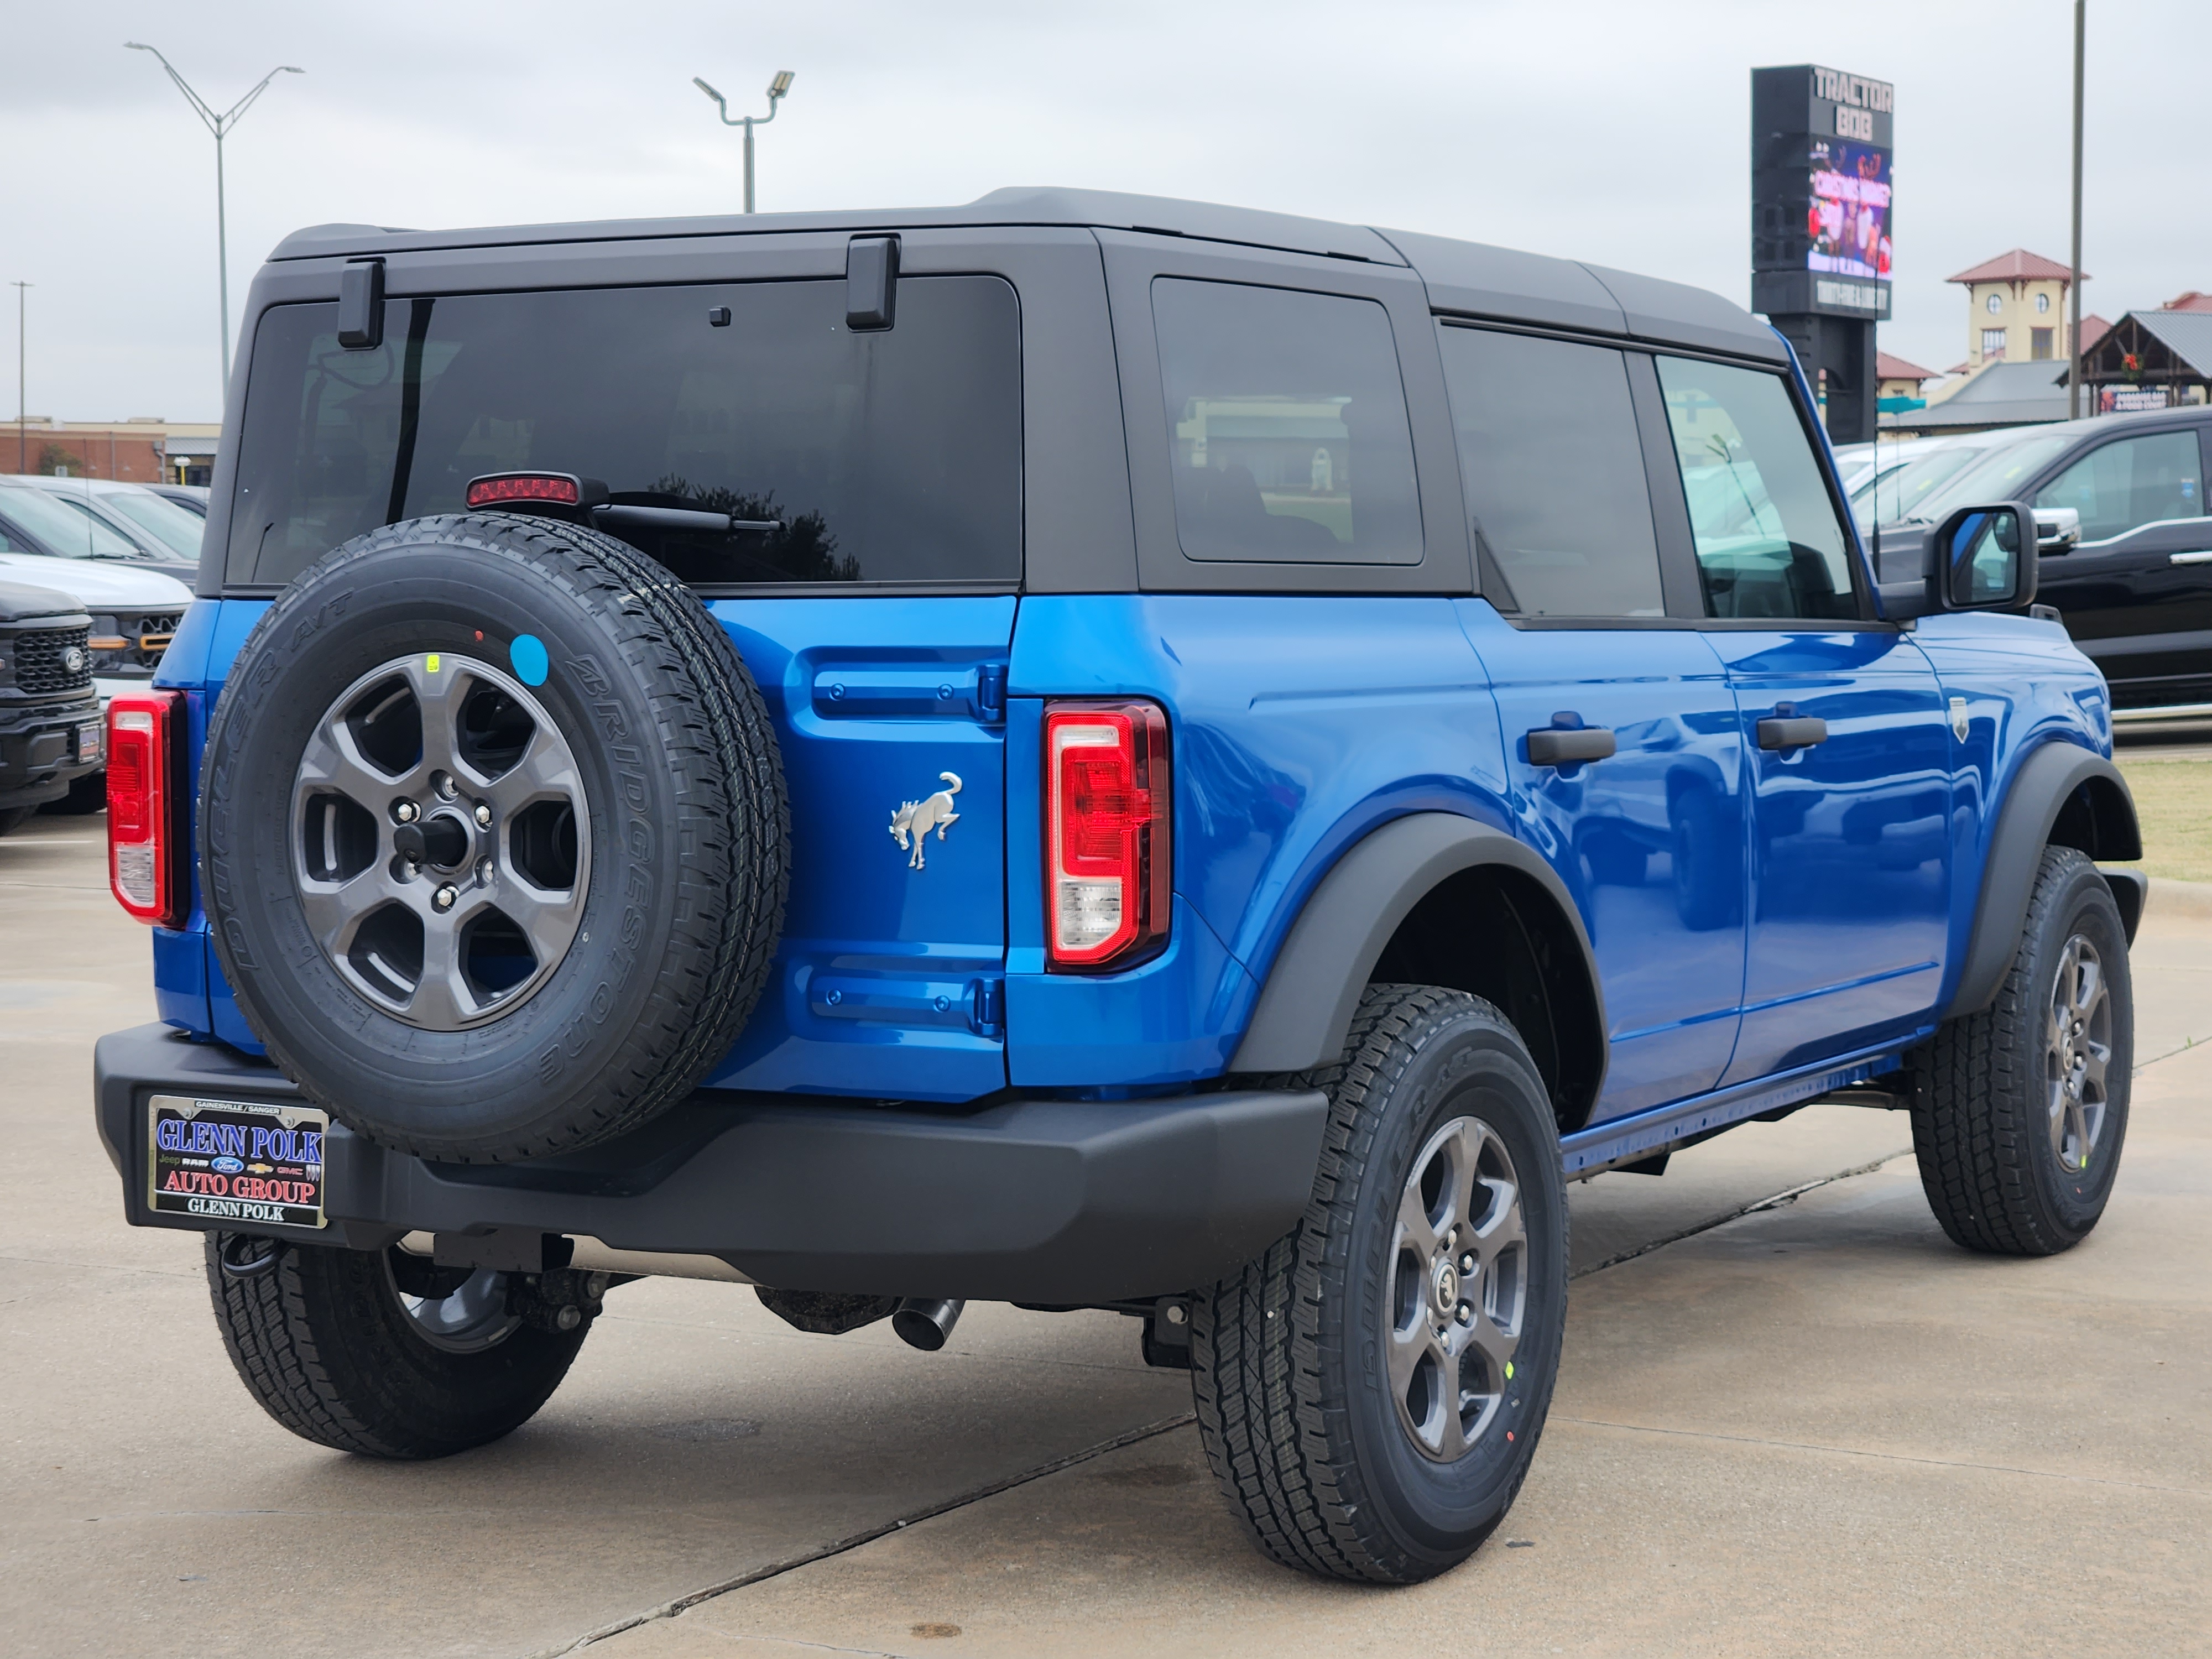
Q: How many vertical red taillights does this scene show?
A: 2